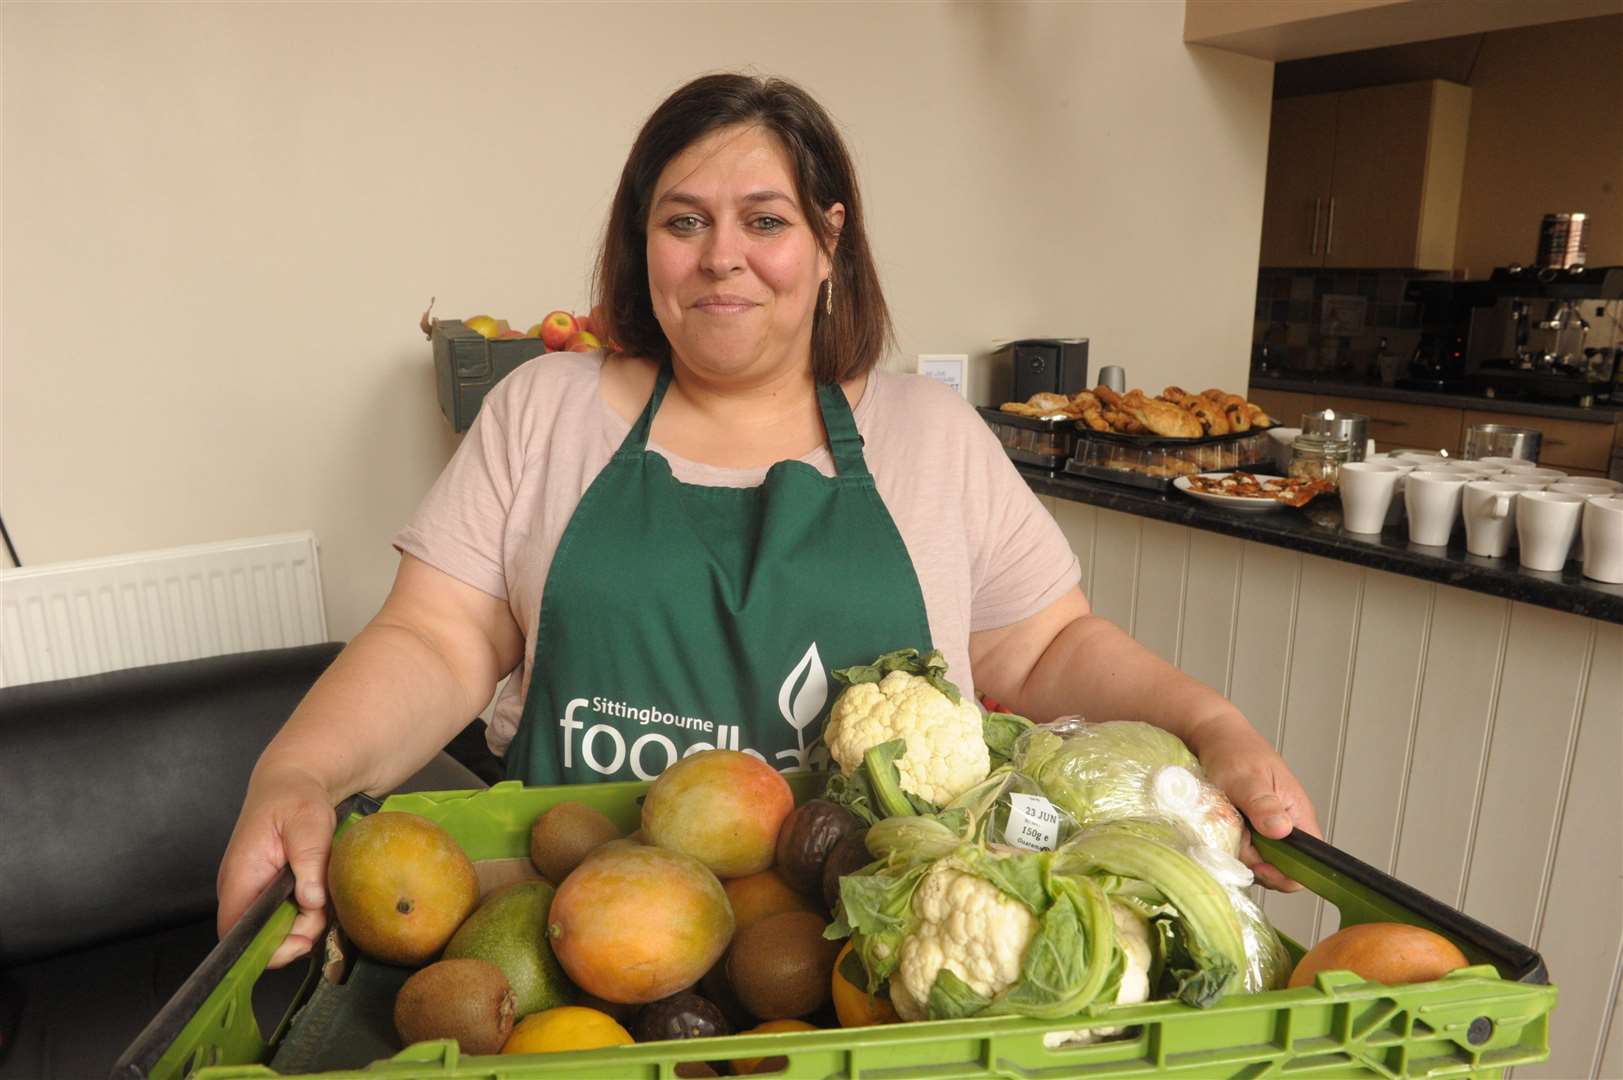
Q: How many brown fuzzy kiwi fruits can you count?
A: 3